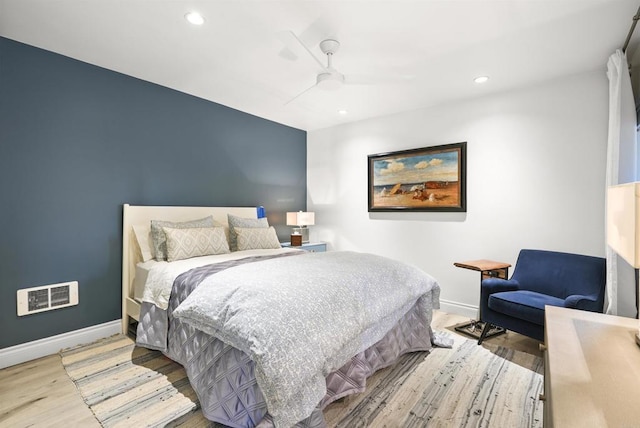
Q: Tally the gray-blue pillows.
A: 2